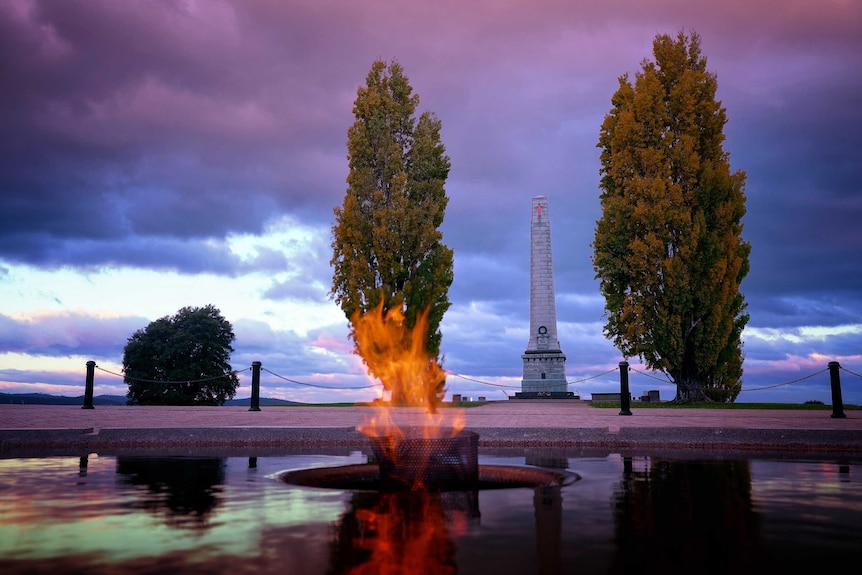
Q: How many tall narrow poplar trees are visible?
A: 2